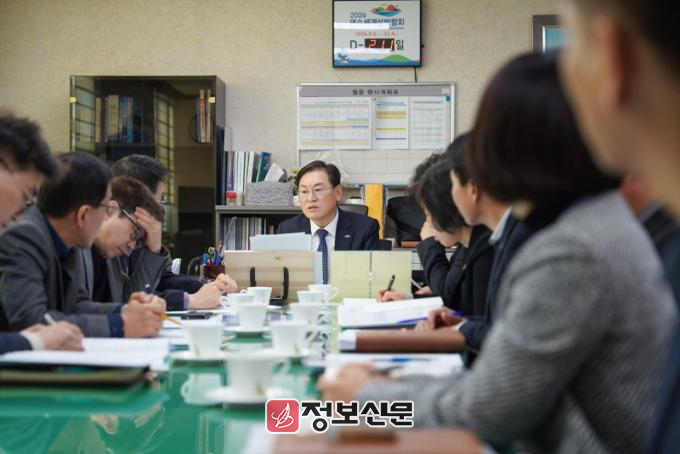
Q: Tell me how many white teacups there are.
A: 9